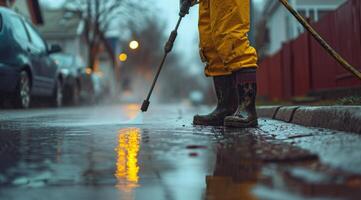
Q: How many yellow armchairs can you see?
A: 0